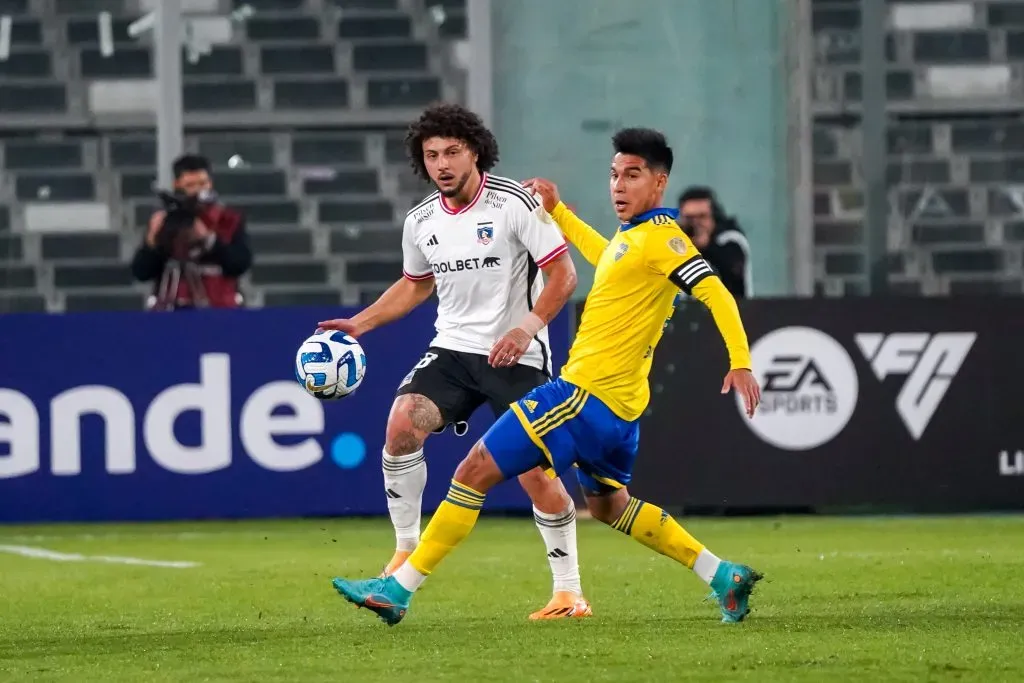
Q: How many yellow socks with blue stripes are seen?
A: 2